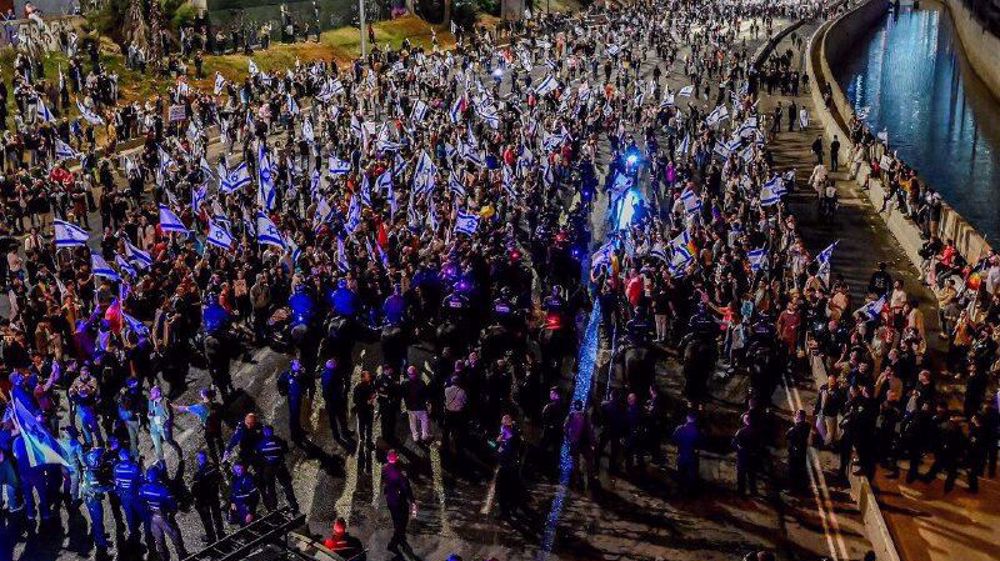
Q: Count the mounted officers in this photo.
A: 10